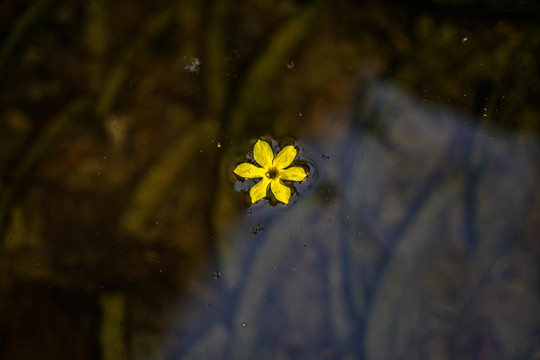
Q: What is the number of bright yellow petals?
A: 6